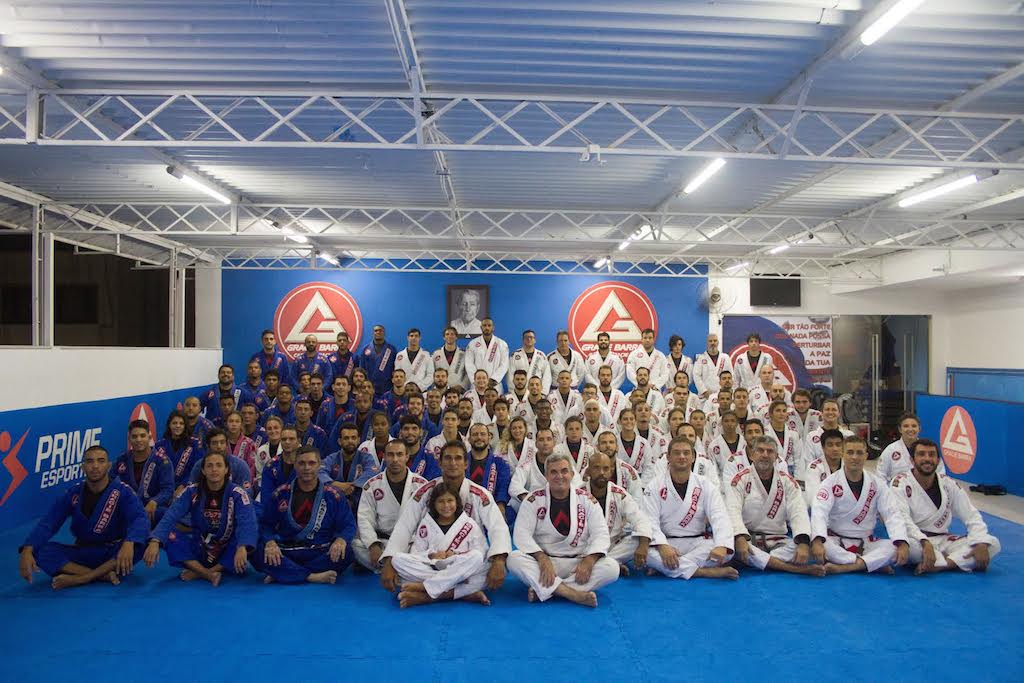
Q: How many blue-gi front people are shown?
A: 3